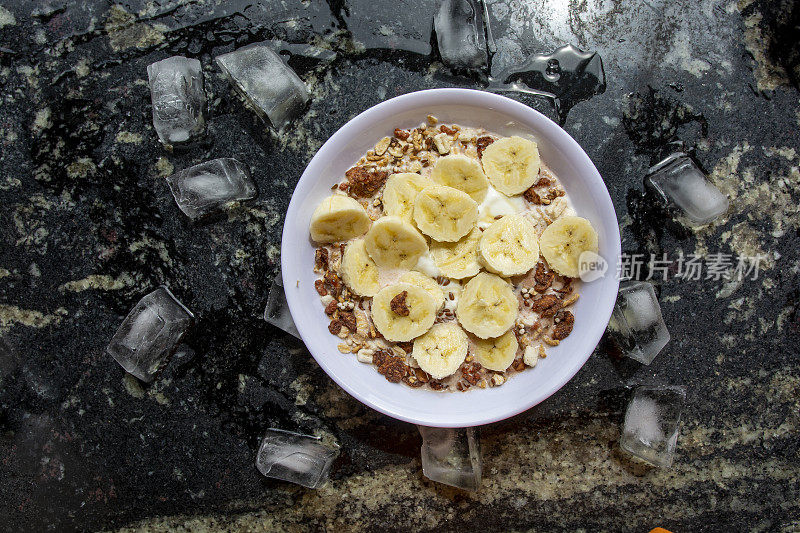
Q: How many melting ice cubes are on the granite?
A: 11